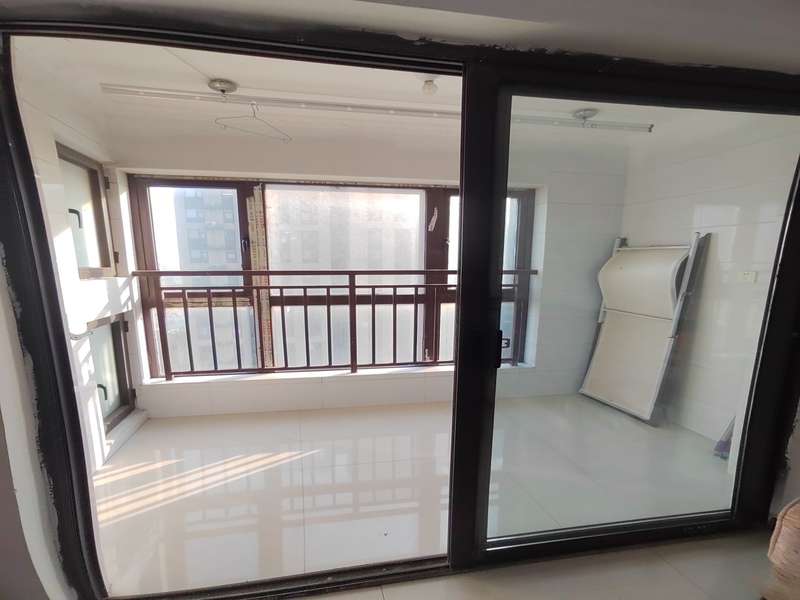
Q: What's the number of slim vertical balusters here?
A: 11